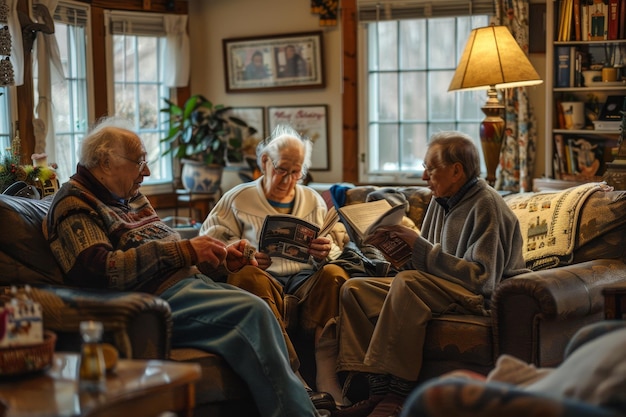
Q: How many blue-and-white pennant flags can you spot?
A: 0